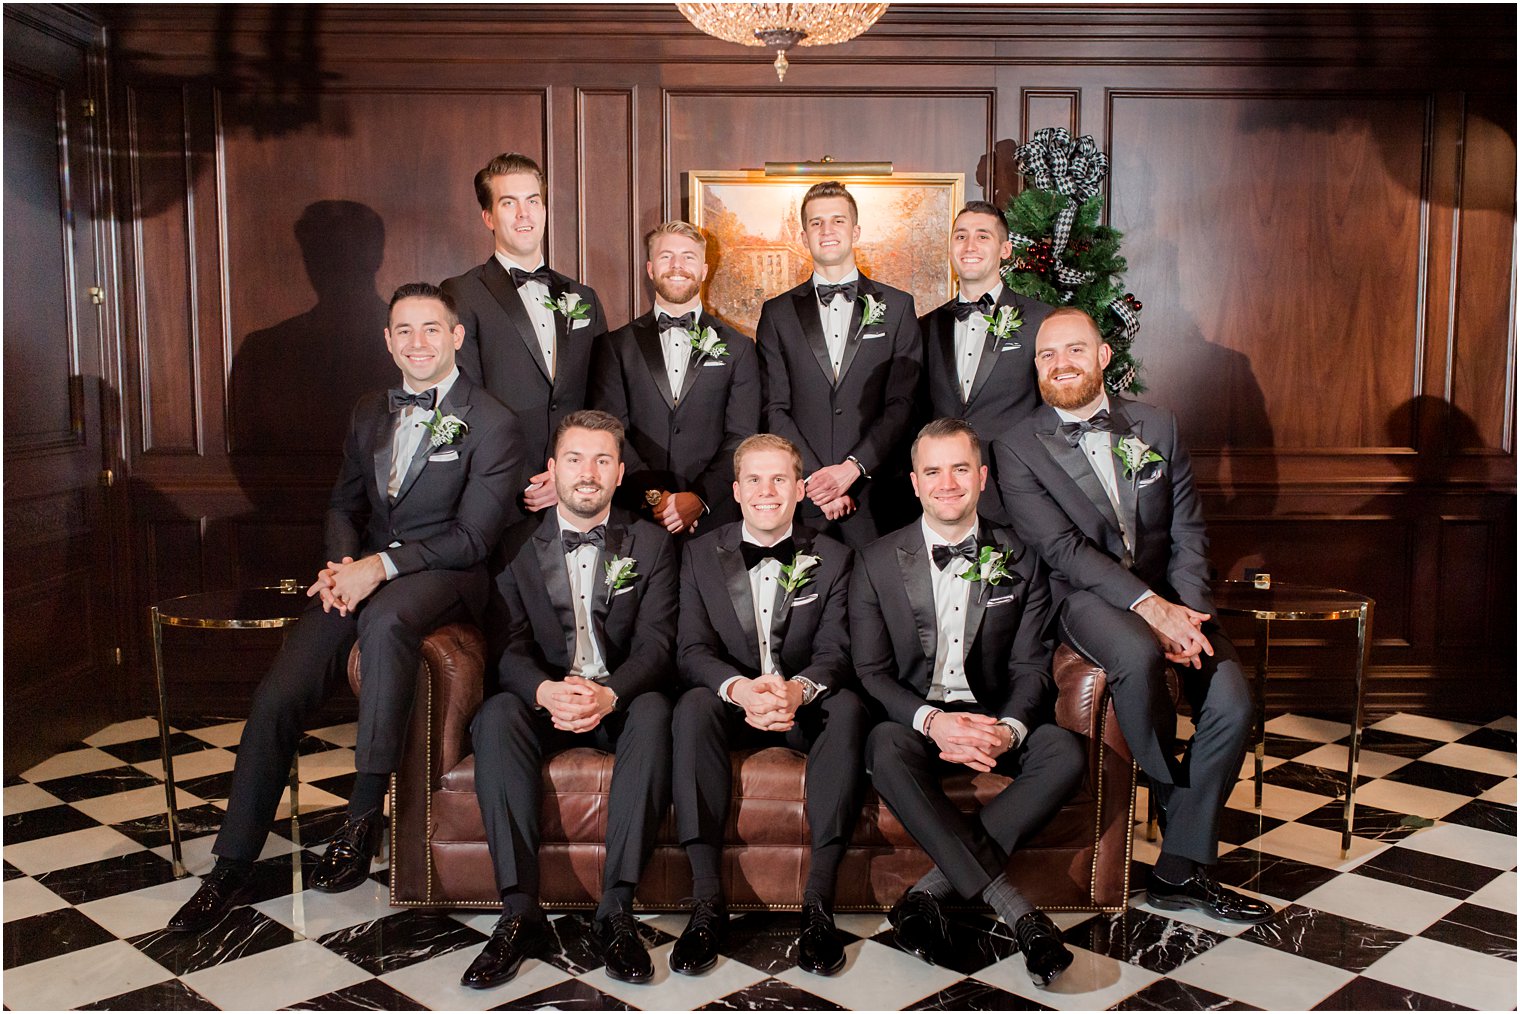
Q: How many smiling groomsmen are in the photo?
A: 9